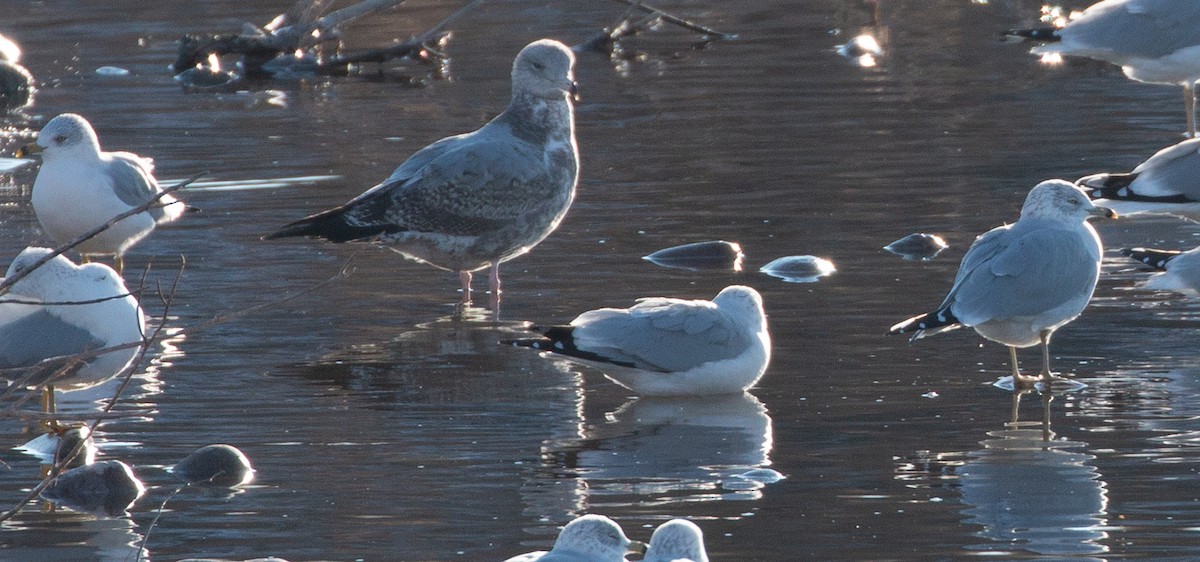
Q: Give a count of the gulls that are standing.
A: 5